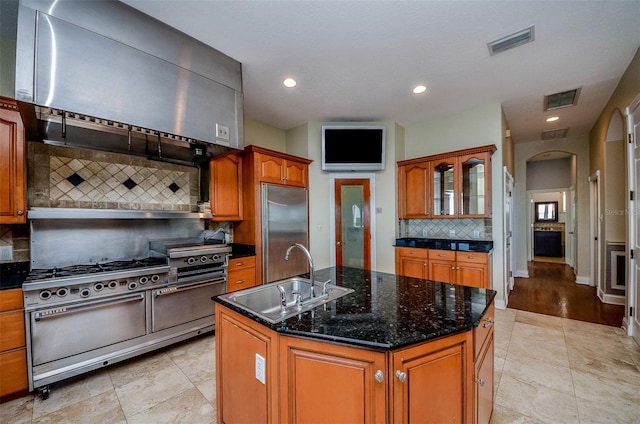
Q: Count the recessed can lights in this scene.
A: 3